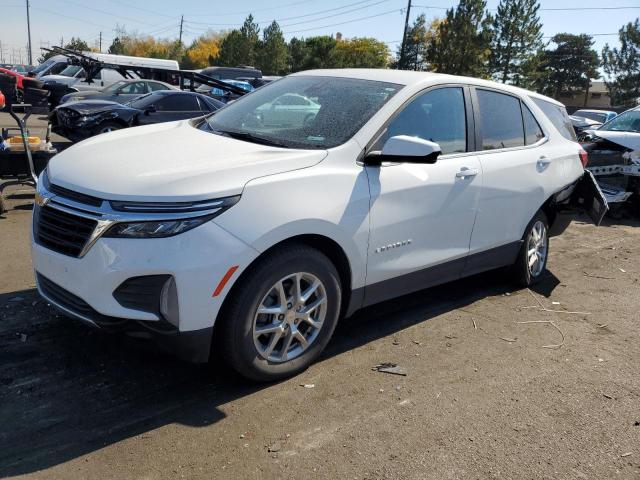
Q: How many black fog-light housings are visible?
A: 1